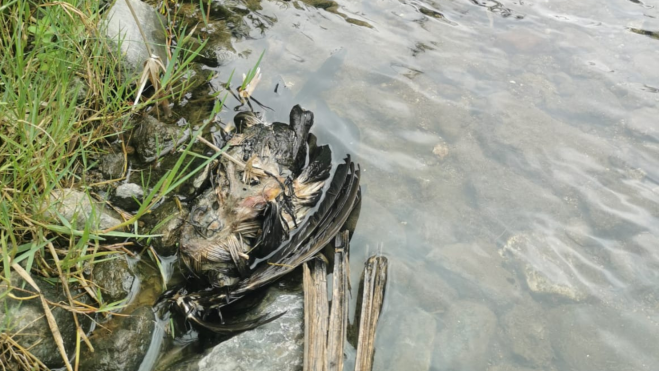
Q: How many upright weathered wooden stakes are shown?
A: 3